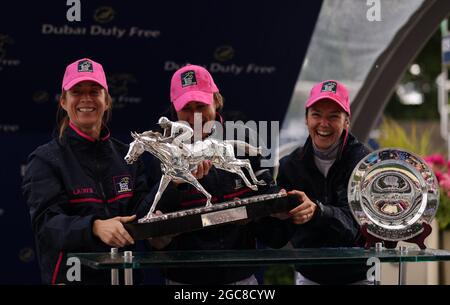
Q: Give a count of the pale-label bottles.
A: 0